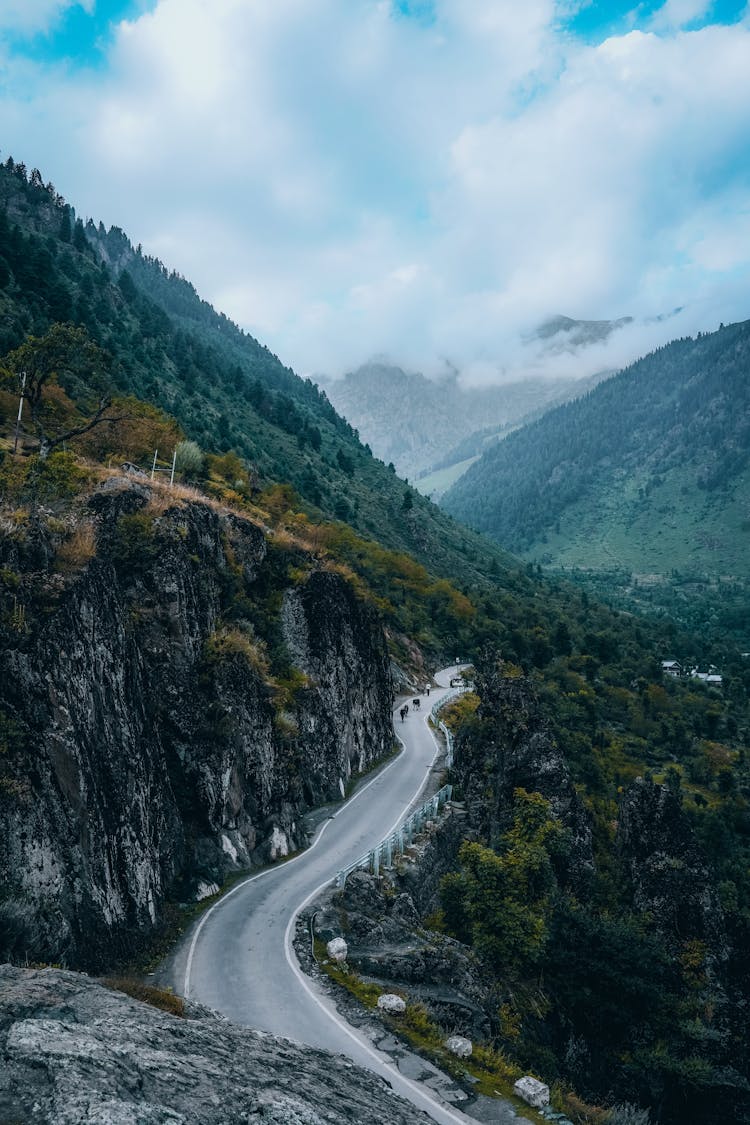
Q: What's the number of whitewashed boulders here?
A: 4